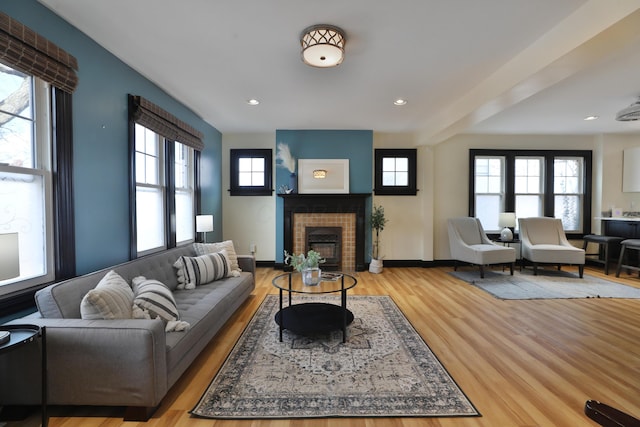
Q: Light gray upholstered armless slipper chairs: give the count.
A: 2